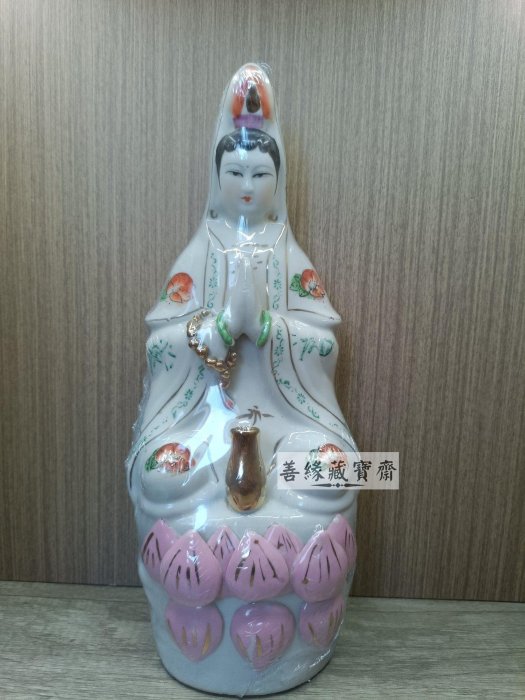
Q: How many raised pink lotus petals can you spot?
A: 10